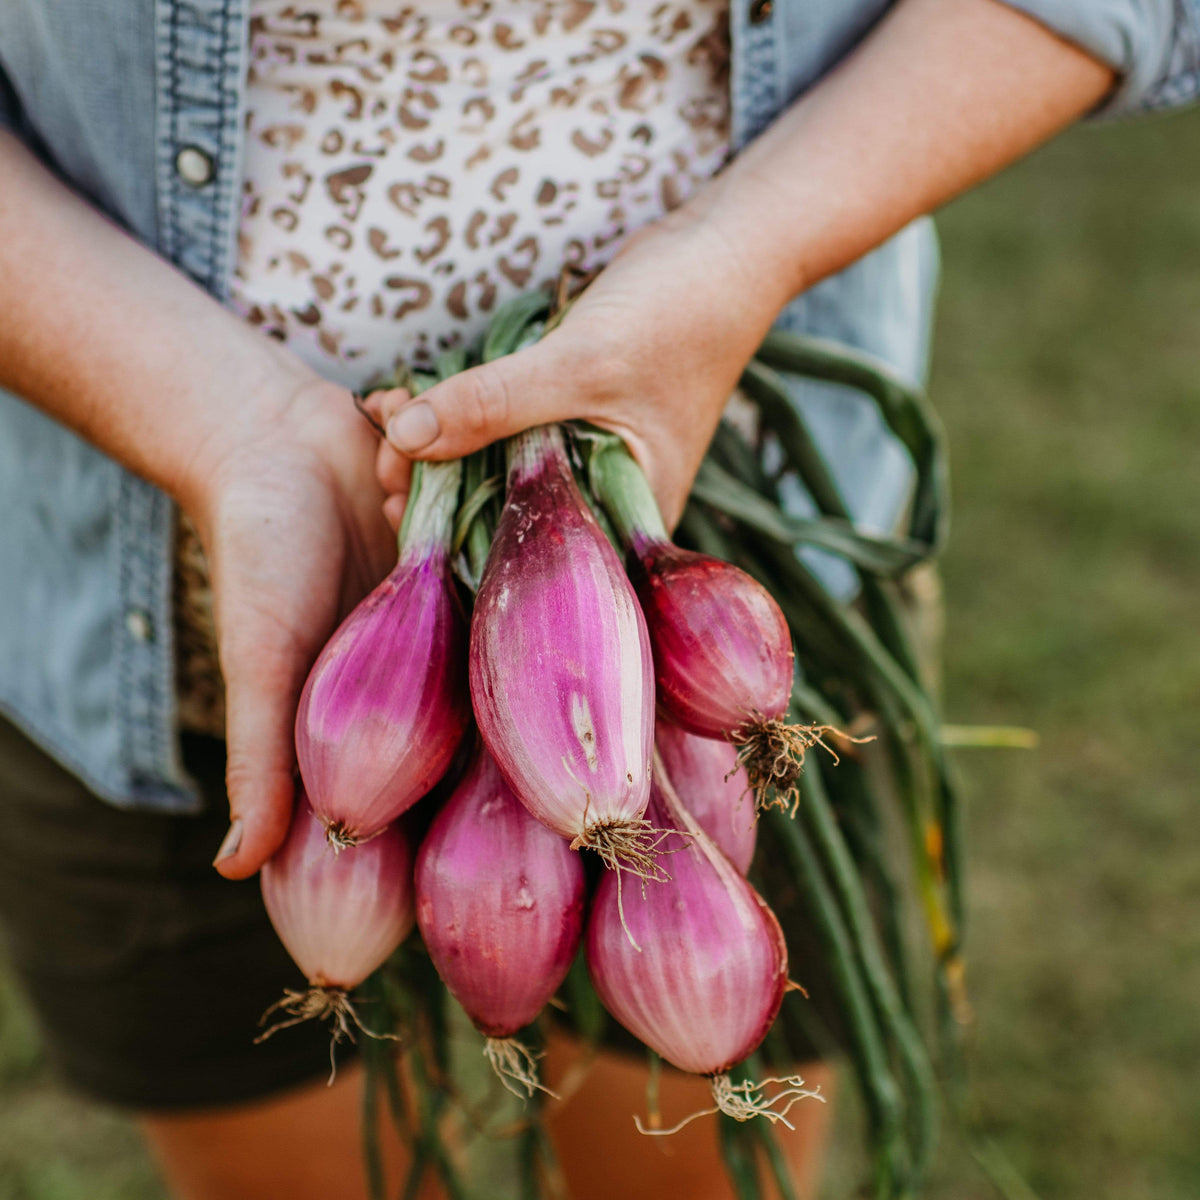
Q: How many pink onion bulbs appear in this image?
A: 7